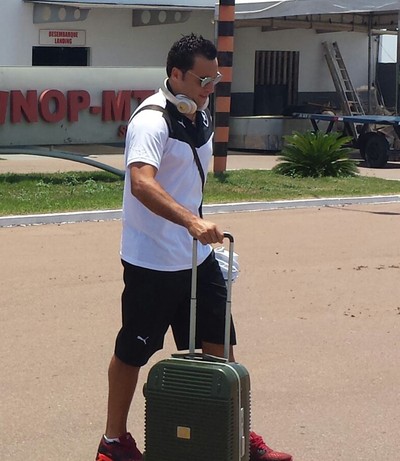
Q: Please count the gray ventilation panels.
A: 2